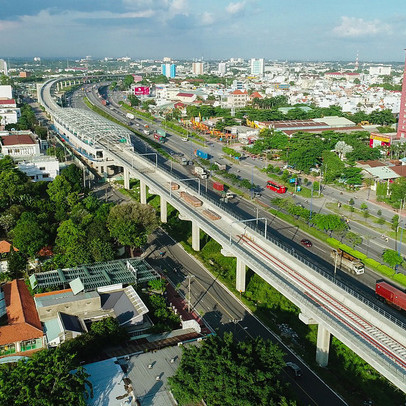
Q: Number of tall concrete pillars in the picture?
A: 6